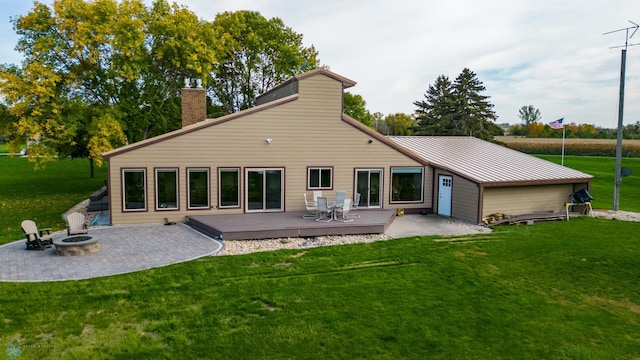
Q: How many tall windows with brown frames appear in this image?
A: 4